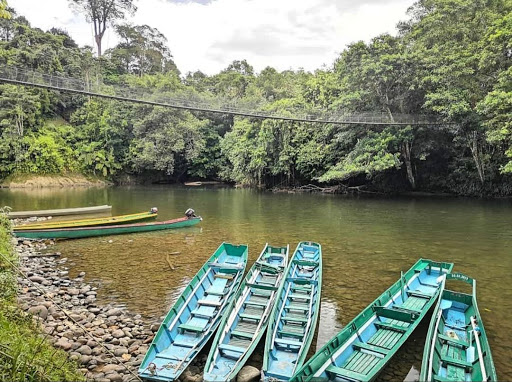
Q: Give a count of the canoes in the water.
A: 8